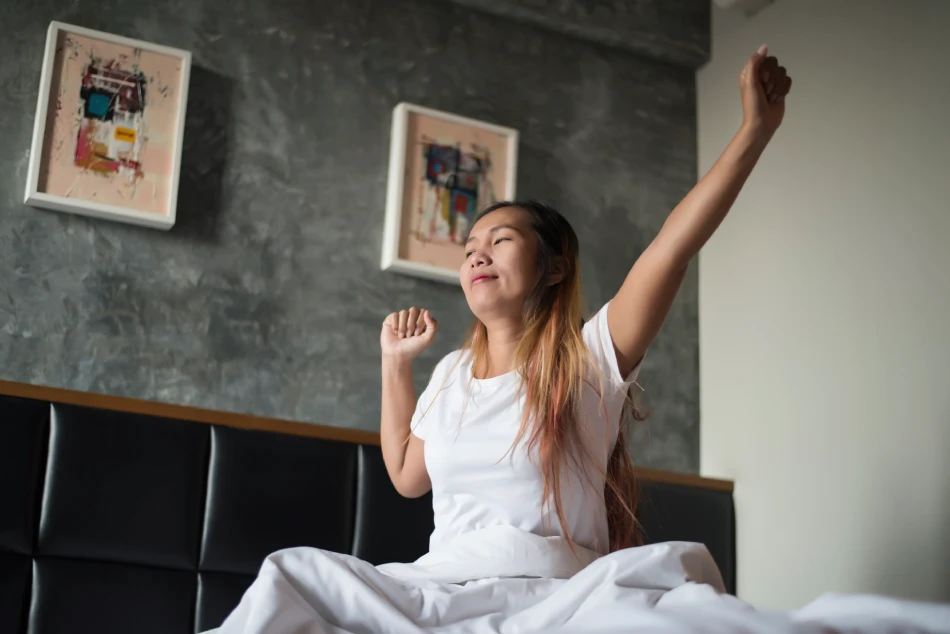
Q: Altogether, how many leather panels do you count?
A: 8